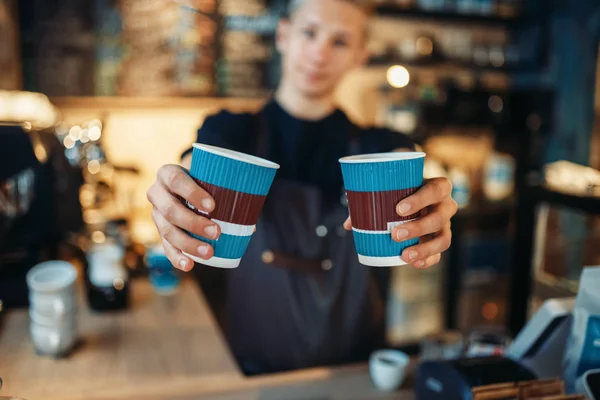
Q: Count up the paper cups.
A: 2